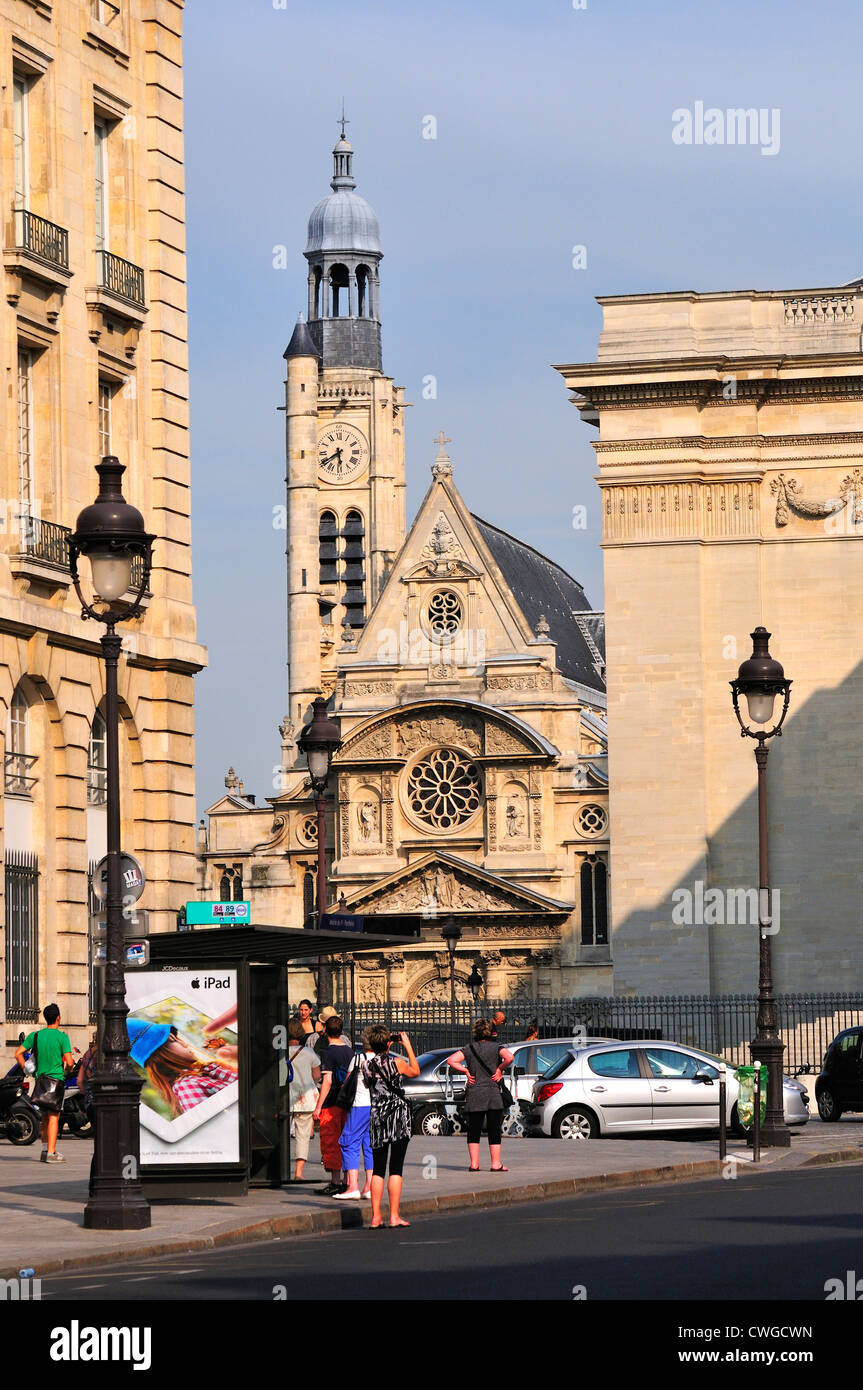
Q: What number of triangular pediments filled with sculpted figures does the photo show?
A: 1